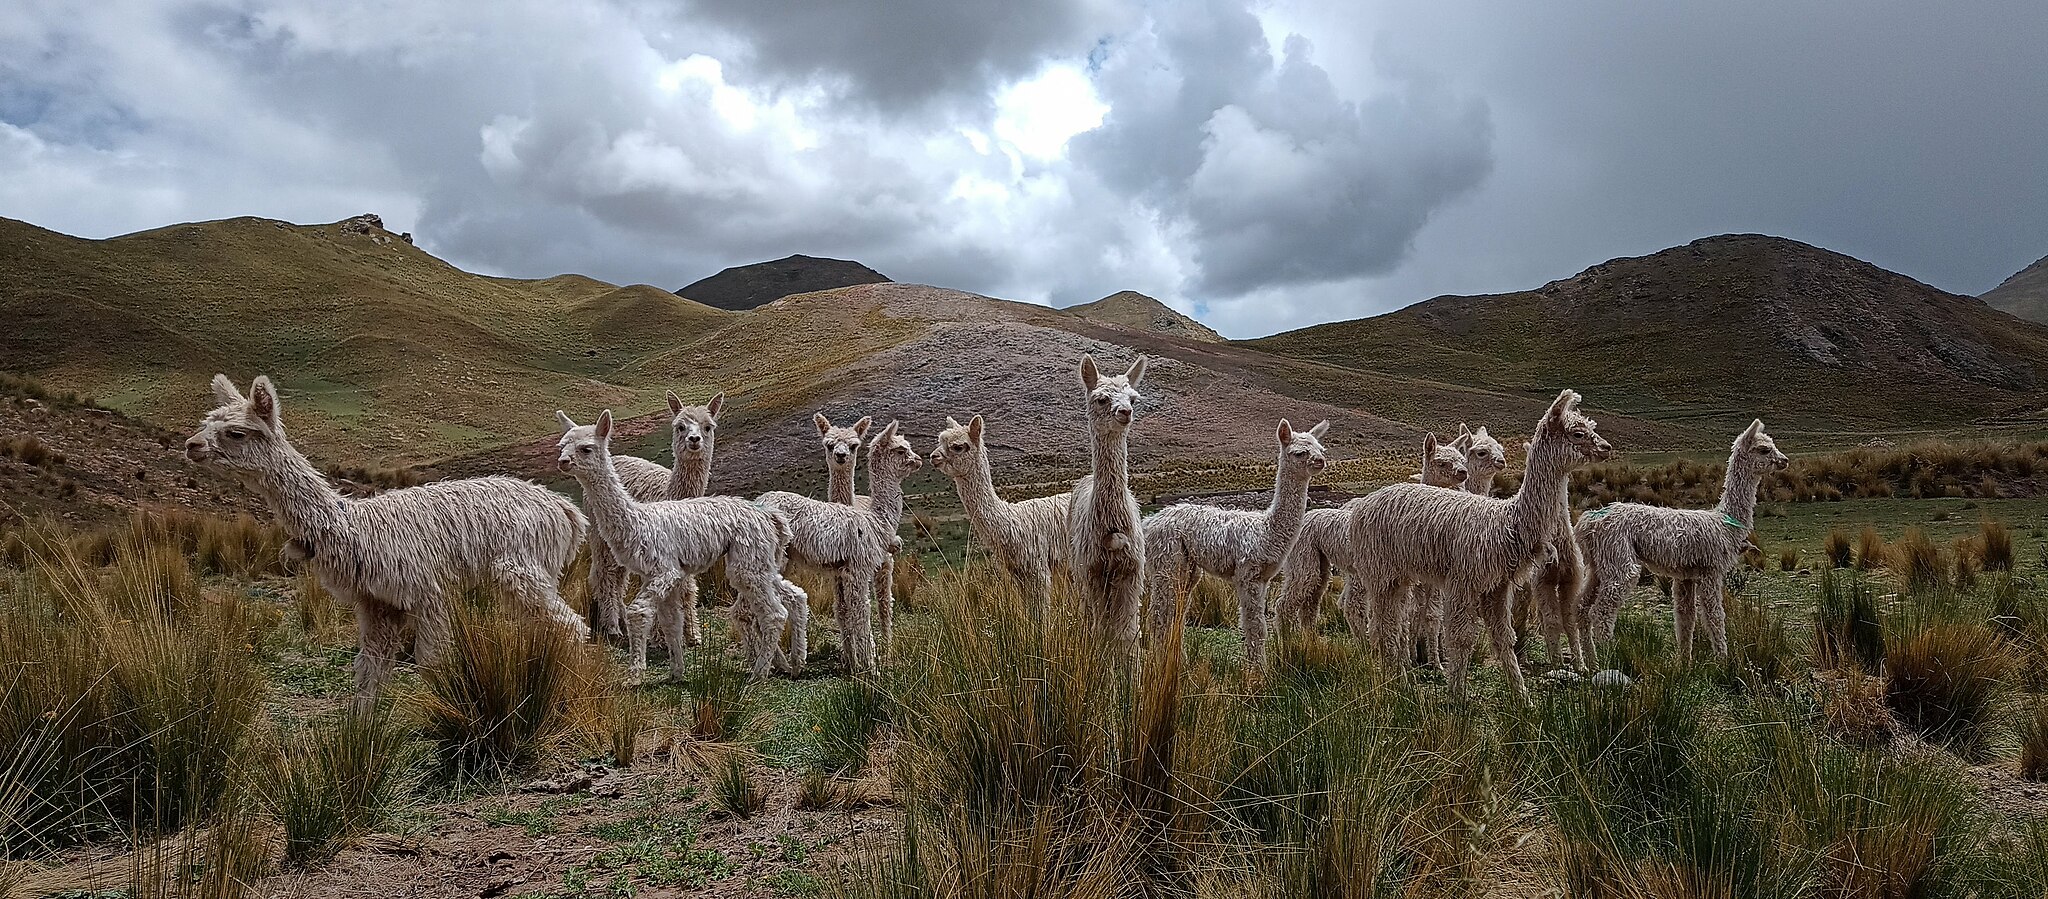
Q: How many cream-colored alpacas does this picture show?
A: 12